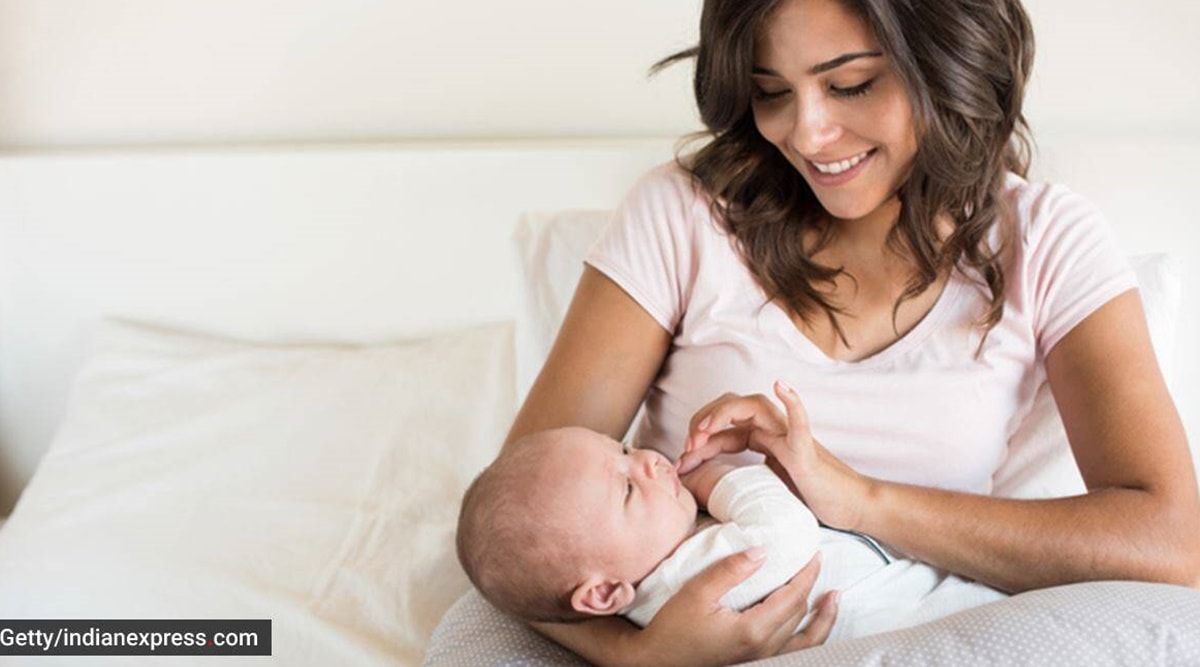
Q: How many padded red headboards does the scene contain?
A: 0